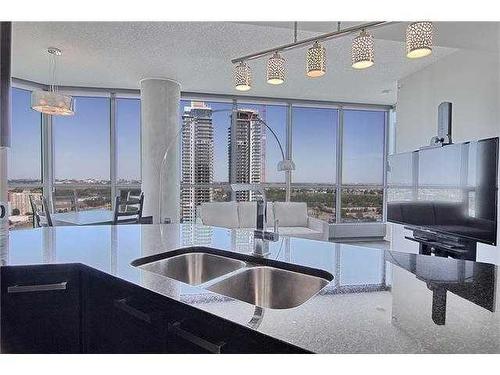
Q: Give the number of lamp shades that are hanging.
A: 6